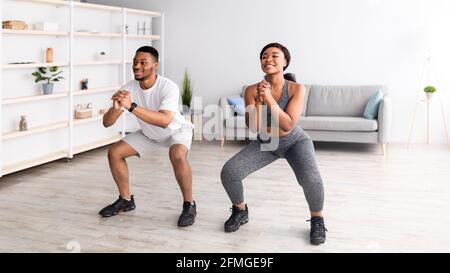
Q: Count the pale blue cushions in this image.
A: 2